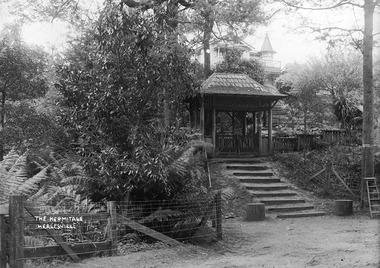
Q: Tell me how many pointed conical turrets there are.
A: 1